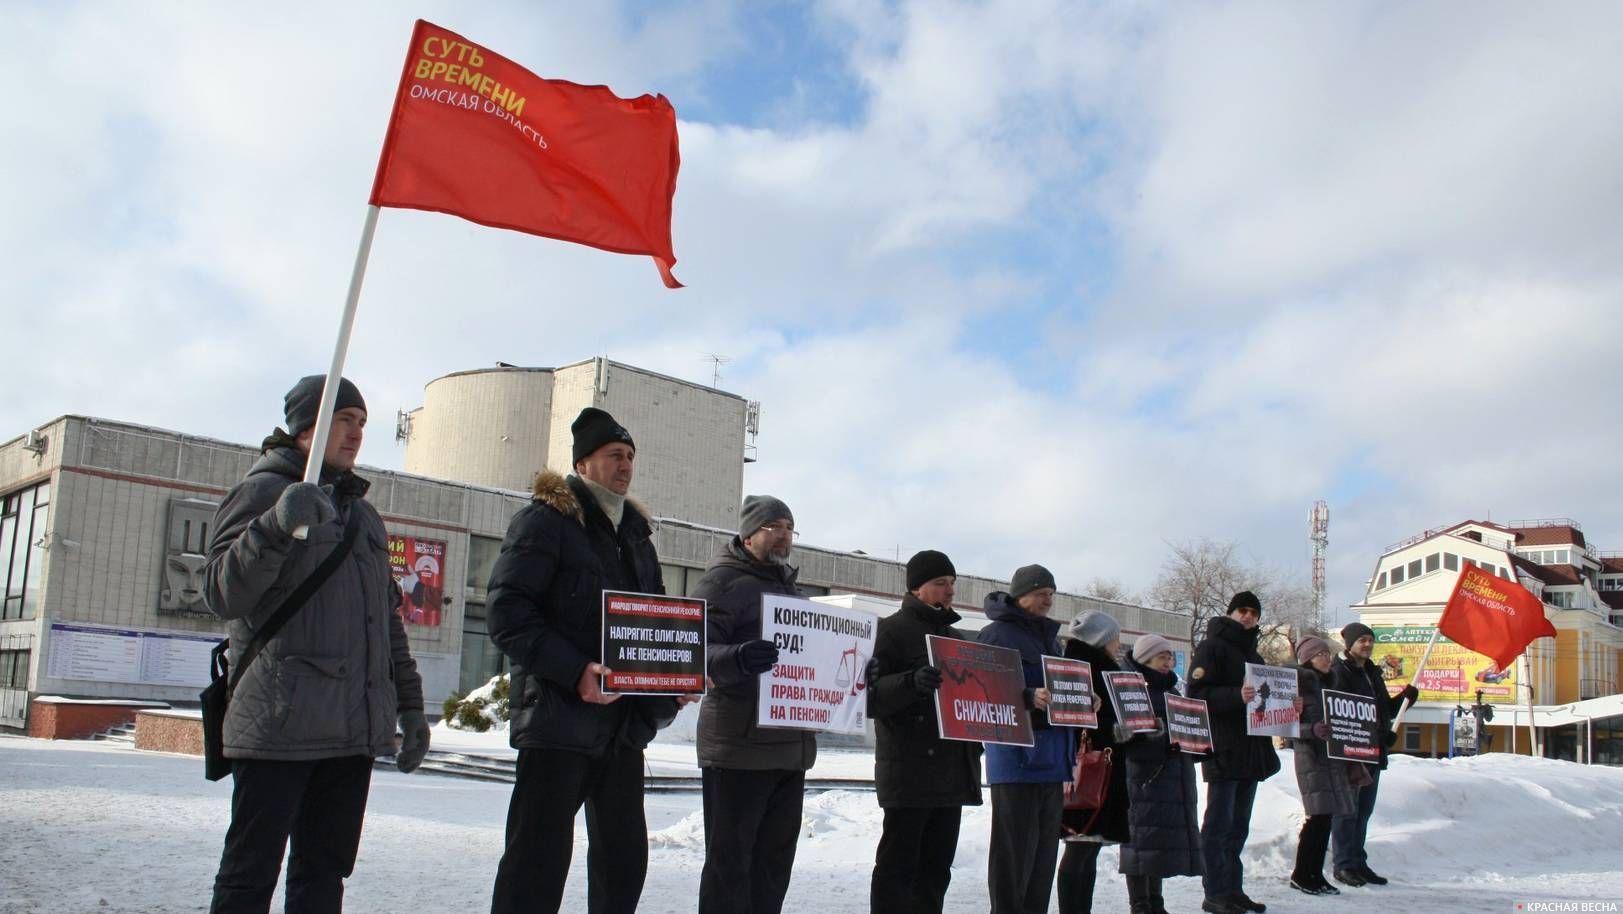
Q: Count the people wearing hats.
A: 10